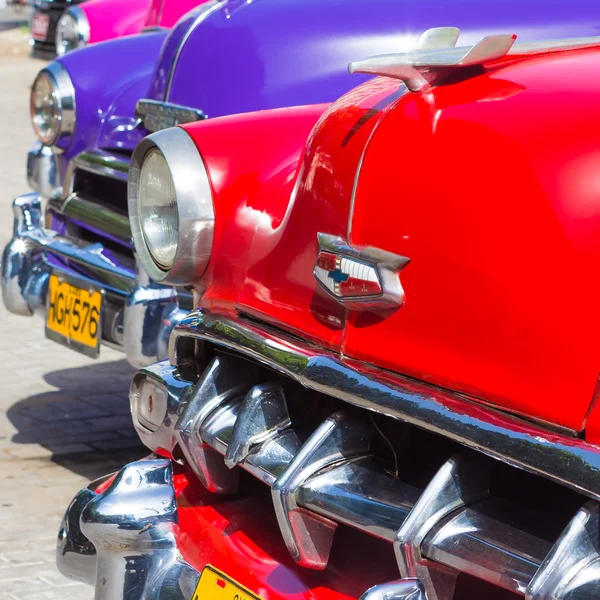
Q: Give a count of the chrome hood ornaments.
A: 1